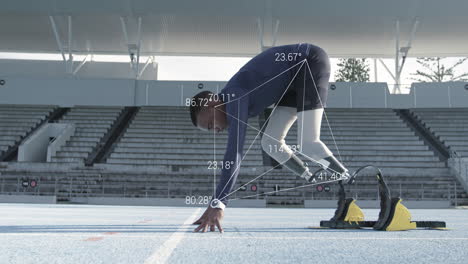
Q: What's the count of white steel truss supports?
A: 4